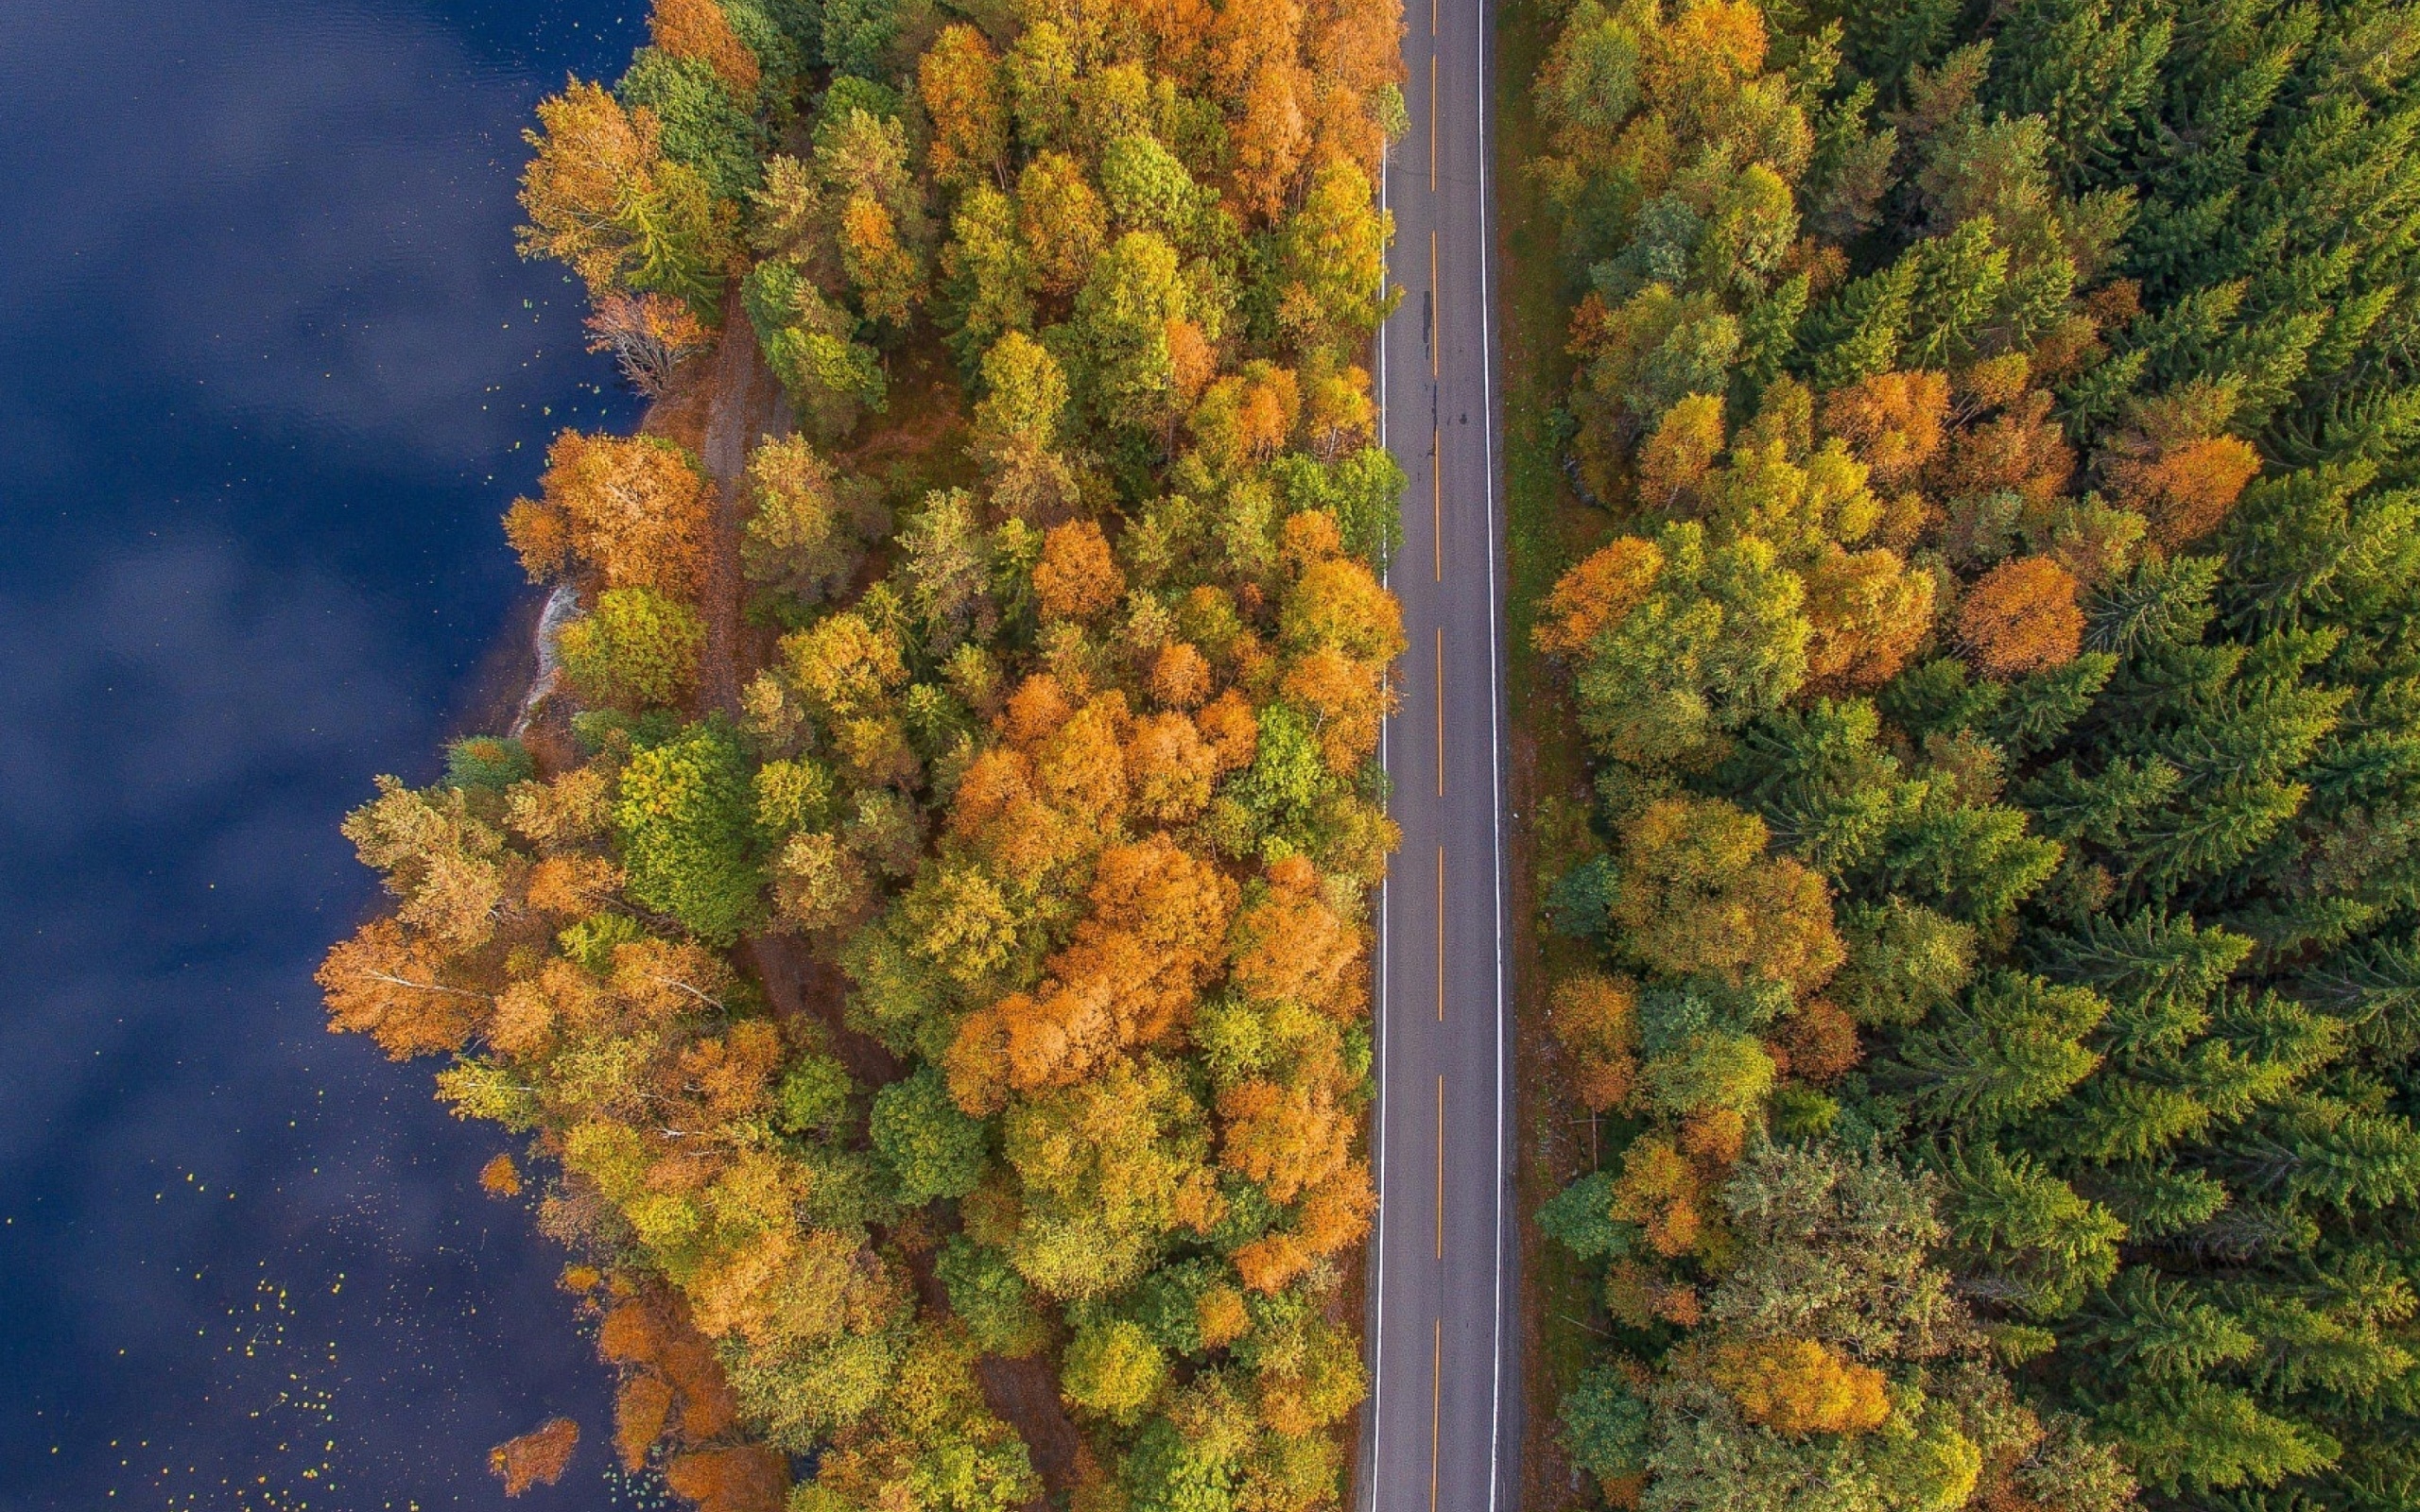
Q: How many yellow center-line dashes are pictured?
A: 8